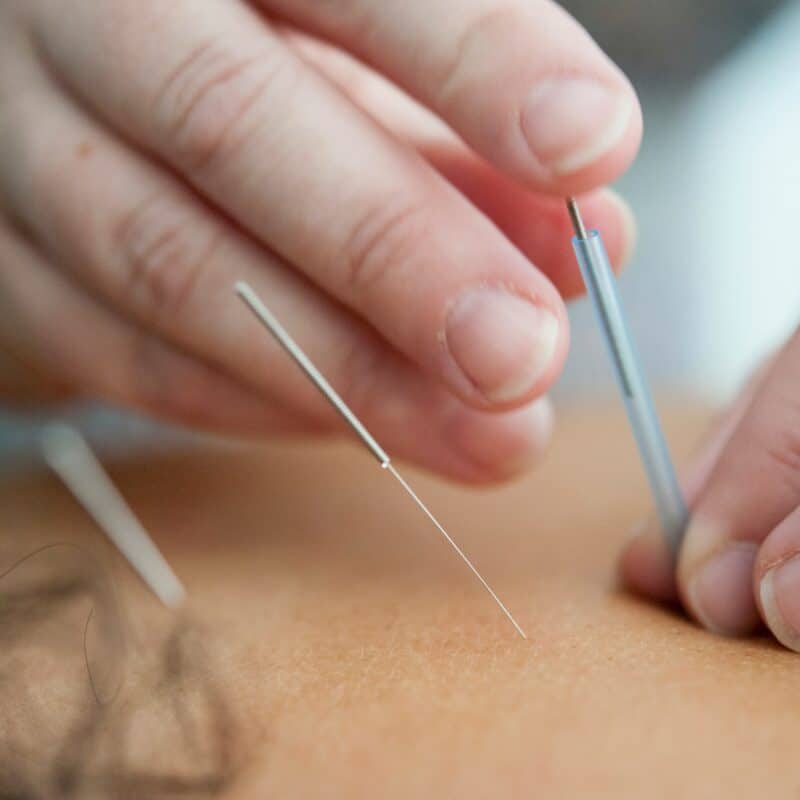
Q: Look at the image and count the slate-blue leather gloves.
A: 0